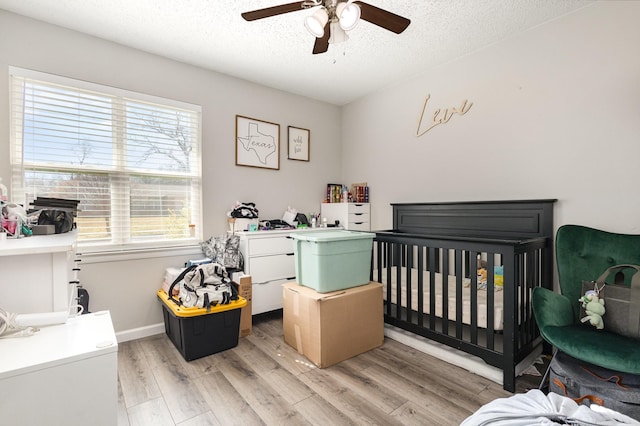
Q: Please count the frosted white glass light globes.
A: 3